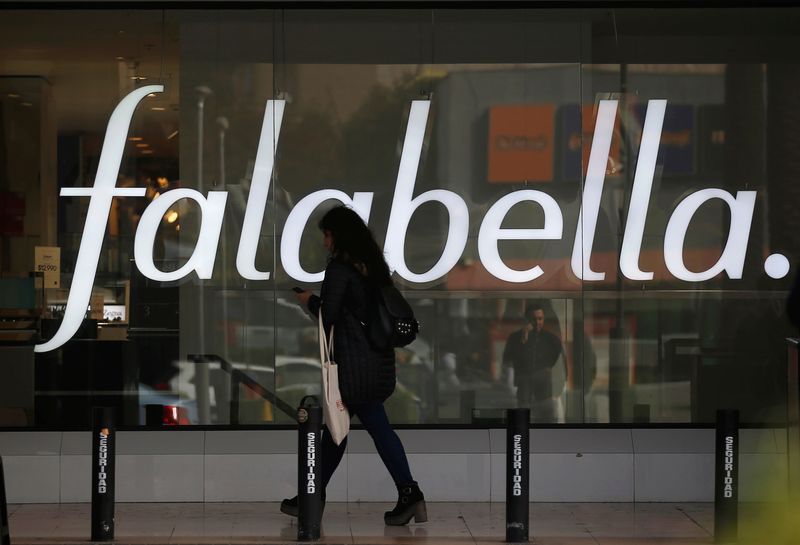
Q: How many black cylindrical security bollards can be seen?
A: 4